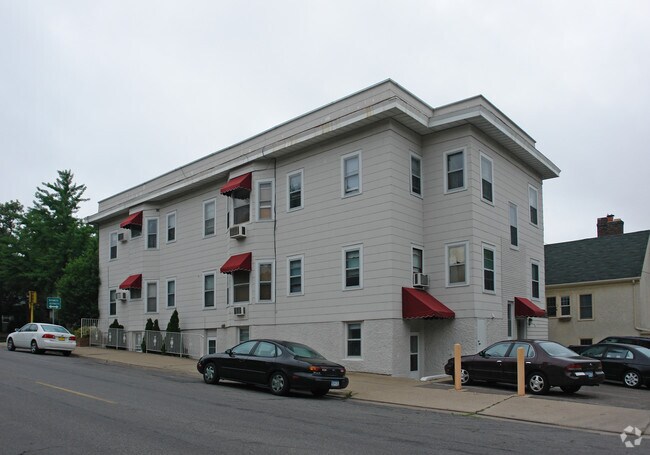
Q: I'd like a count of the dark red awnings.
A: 6